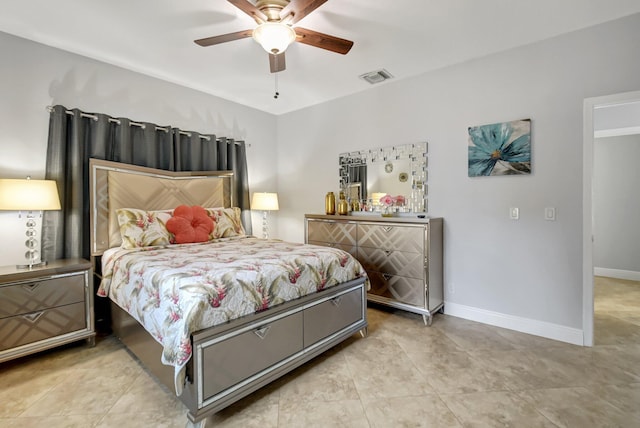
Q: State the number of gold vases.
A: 2